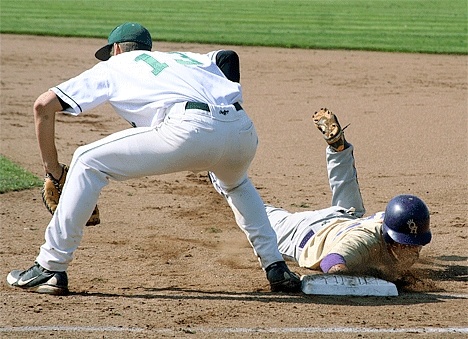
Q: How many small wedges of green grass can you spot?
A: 1